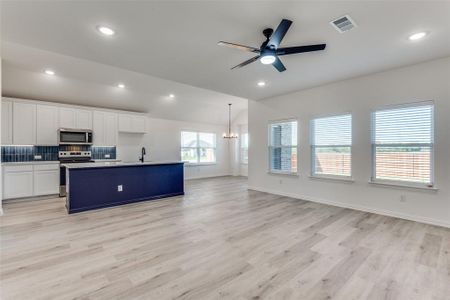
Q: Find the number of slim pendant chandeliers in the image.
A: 1